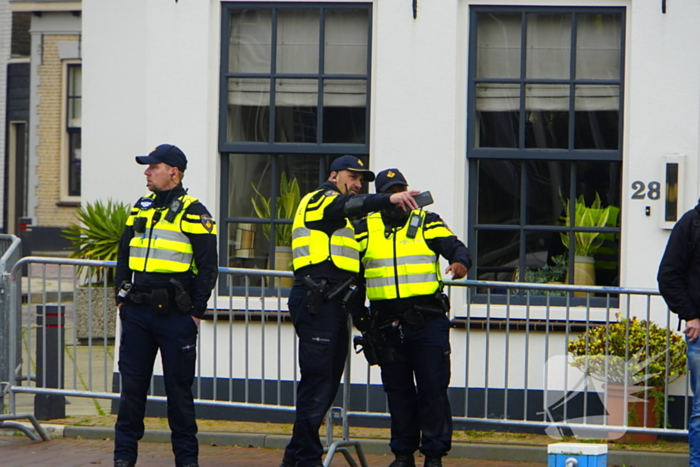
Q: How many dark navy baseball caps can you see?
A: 3